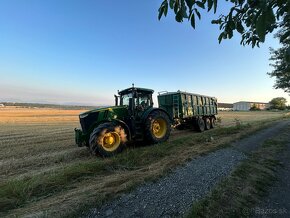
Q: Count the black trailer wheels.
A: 3